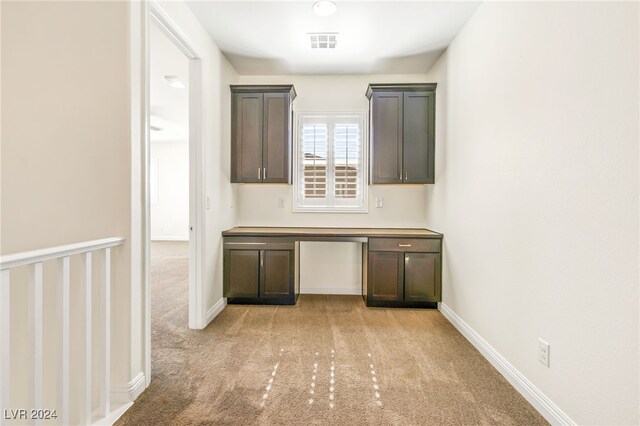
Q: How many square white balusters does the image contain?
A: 5